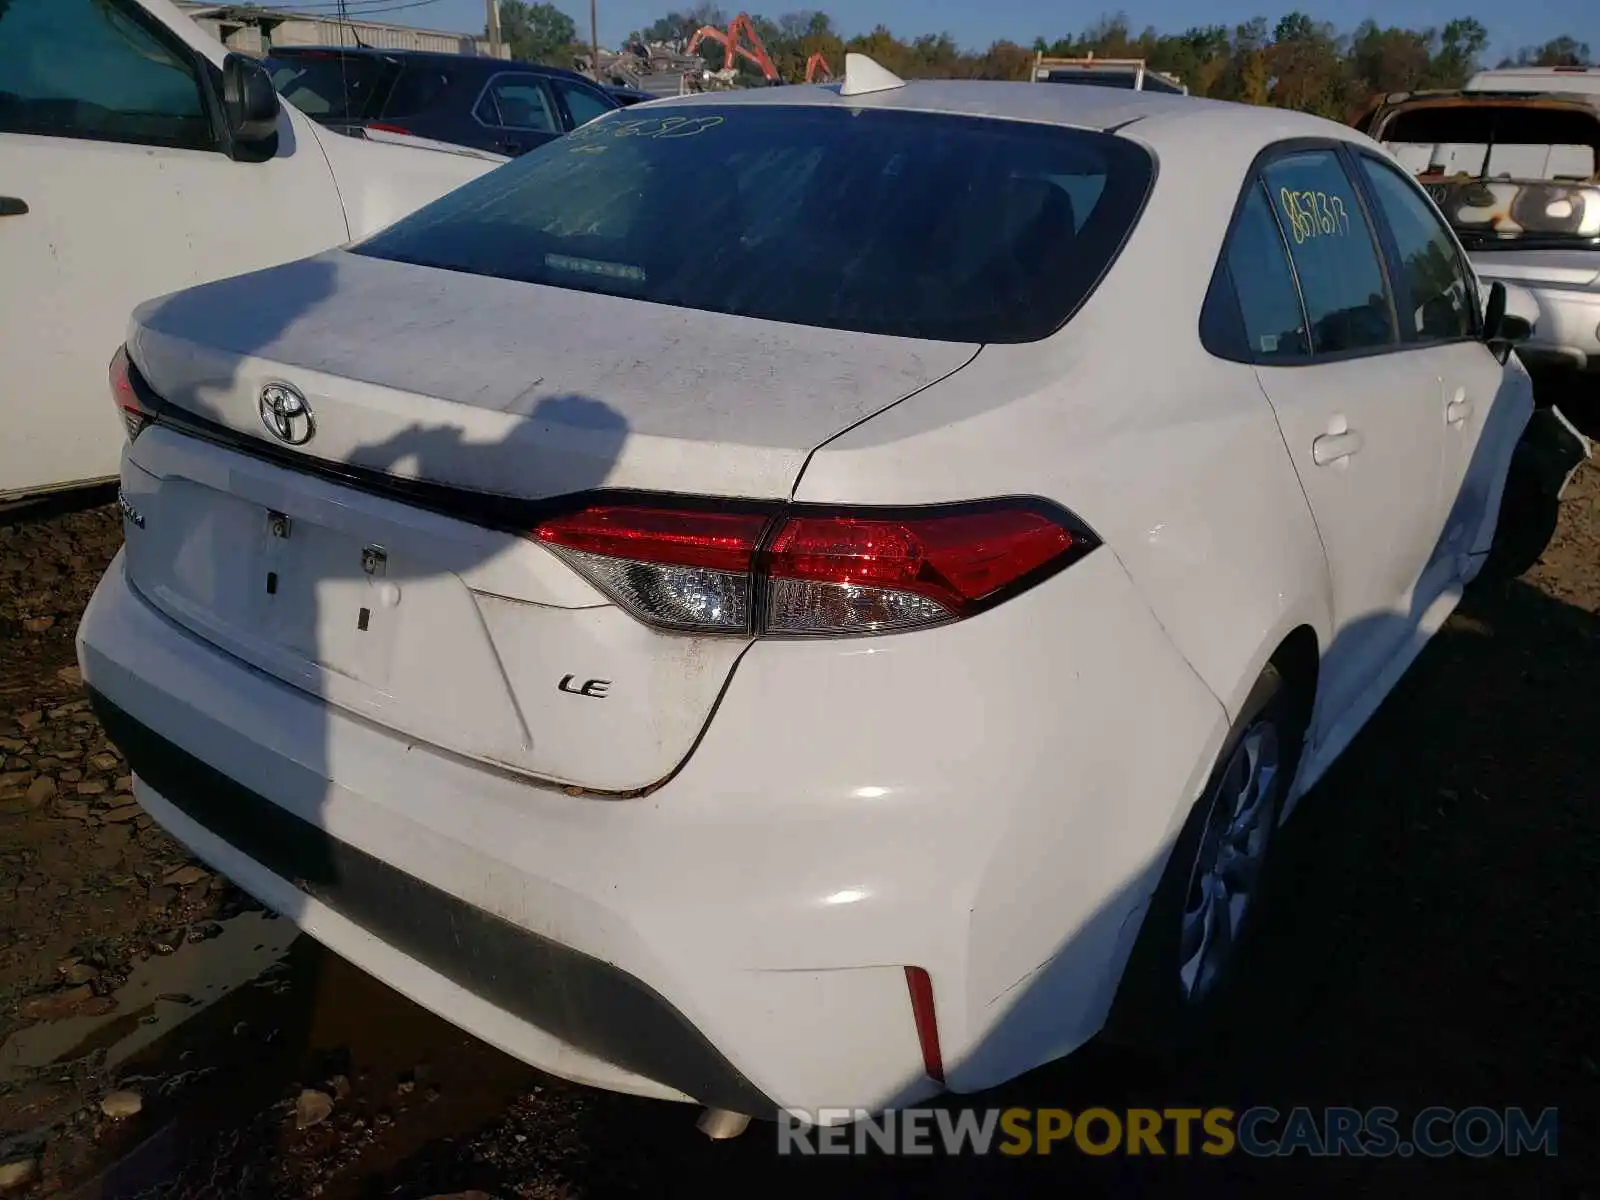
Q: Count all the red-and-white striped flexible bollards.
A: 0